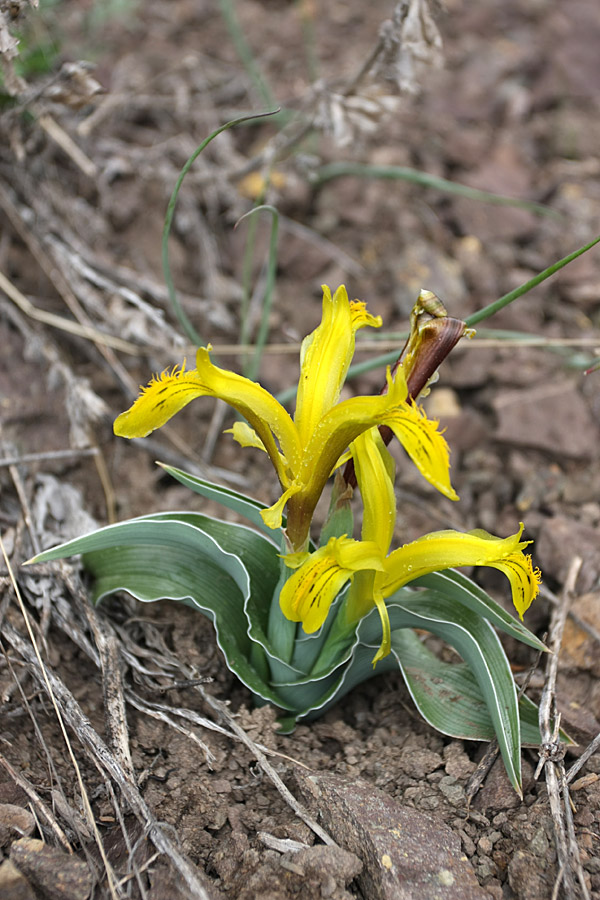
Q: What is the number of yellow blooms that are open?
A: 2